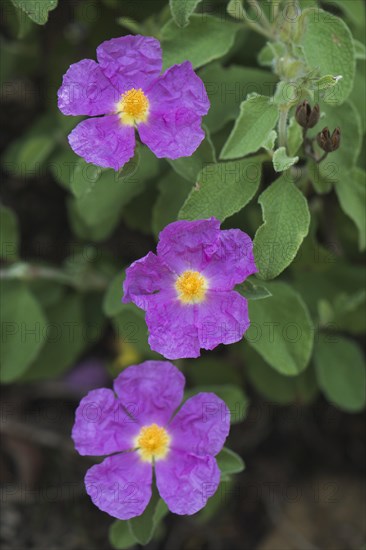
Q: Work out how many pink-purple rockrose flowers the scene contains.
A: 3